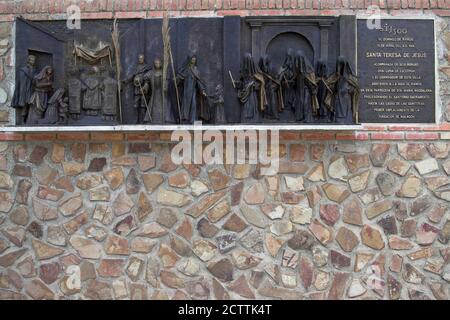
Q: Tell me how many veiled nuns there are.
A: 6